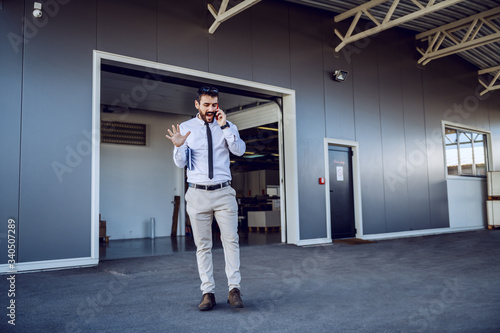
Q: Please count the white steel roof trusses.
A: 4